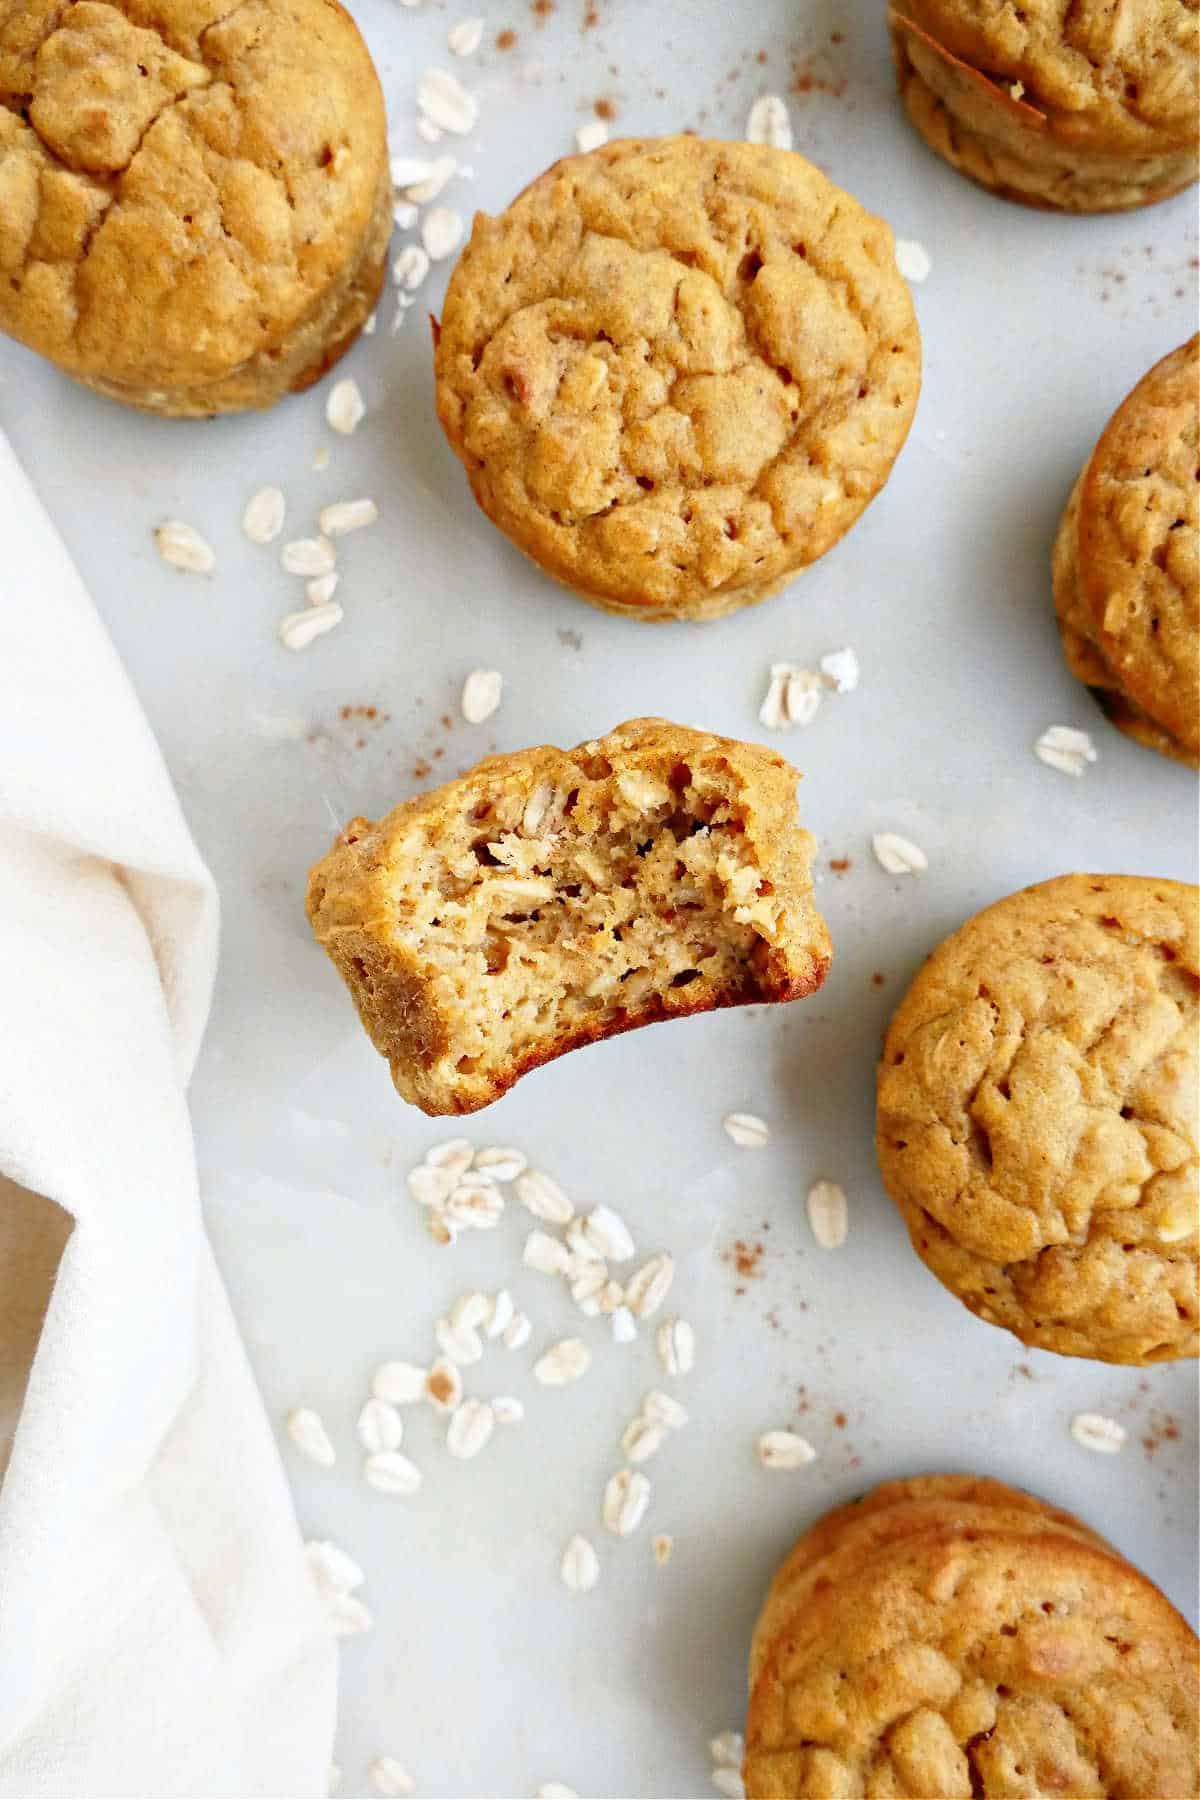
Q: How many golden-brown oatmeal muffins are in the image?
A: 7